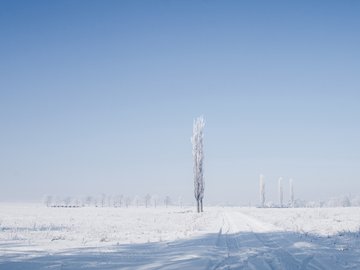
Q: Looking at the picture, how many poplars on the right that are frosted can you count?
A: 3